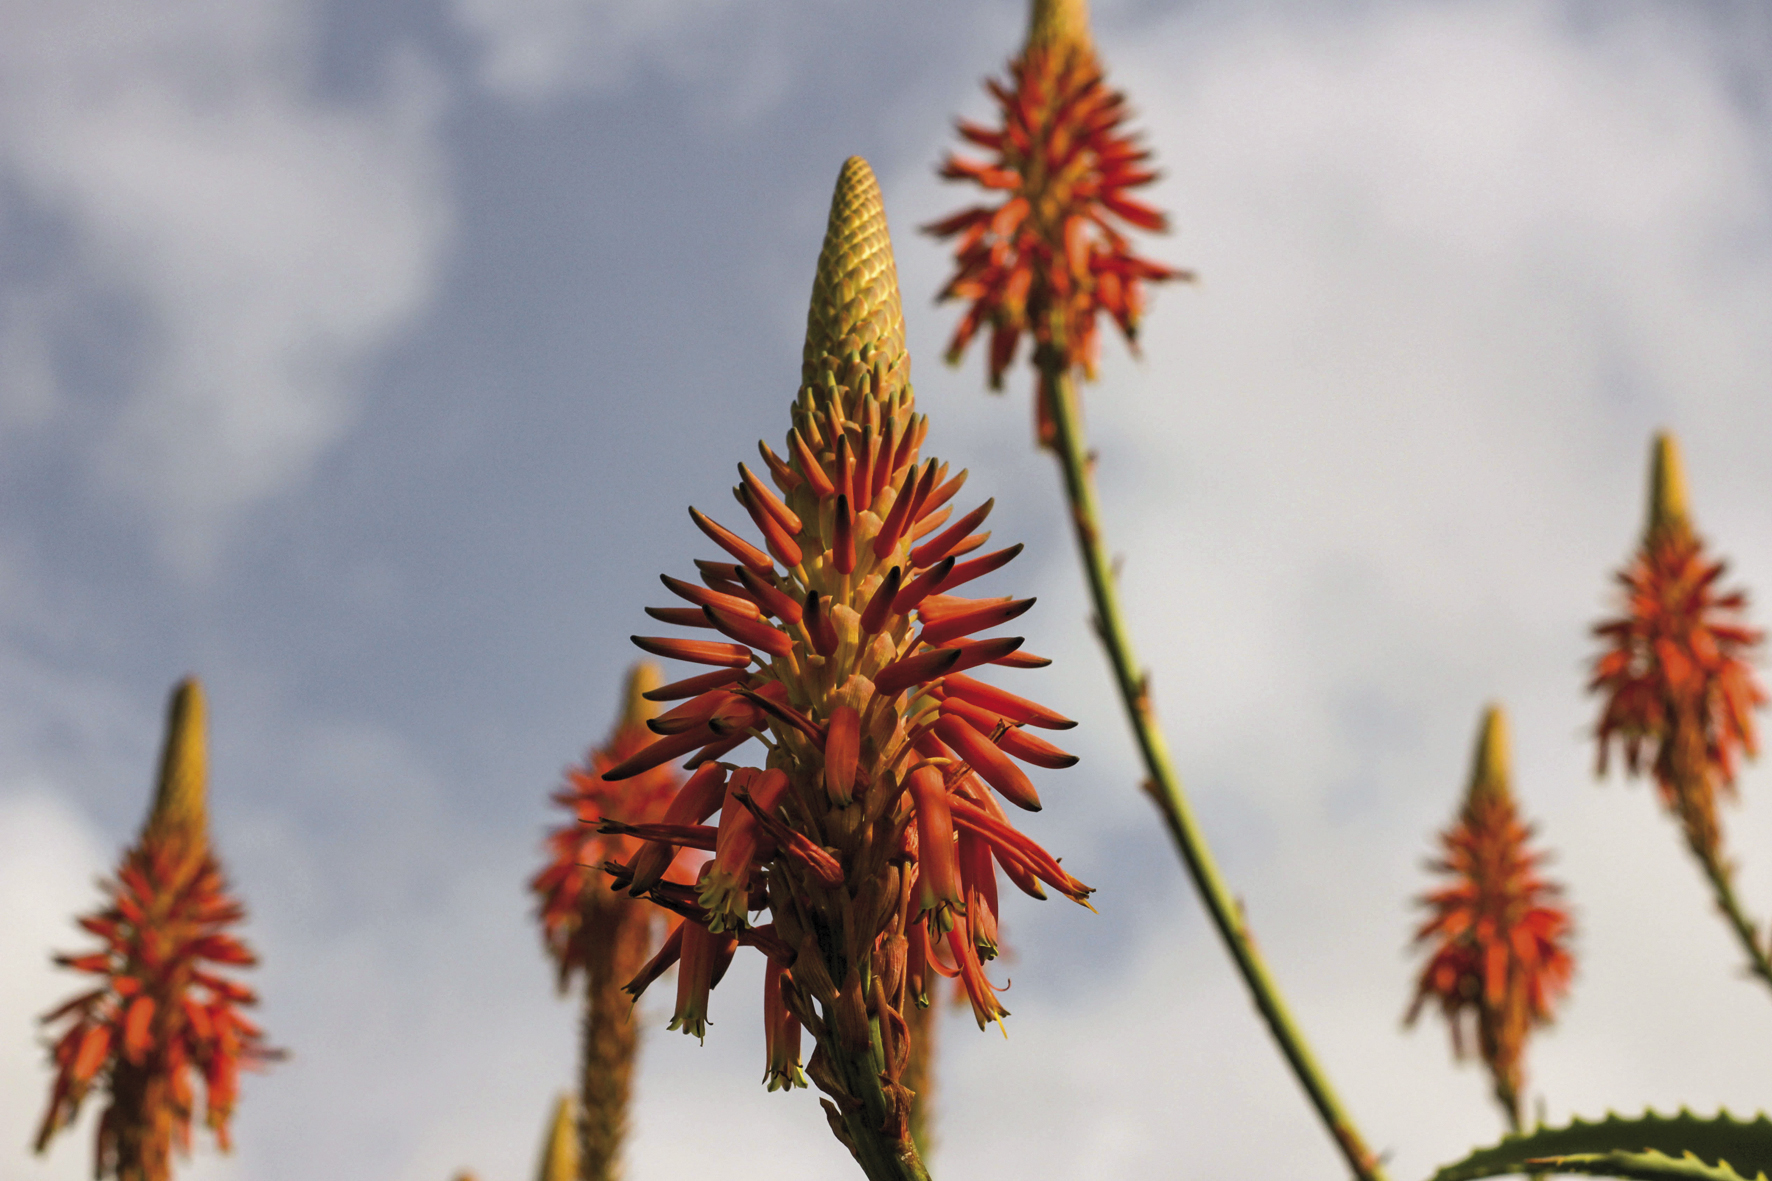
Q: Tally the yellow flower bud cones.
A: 7